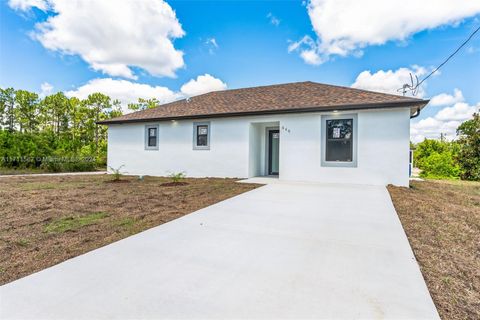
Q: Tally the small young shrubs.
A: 2